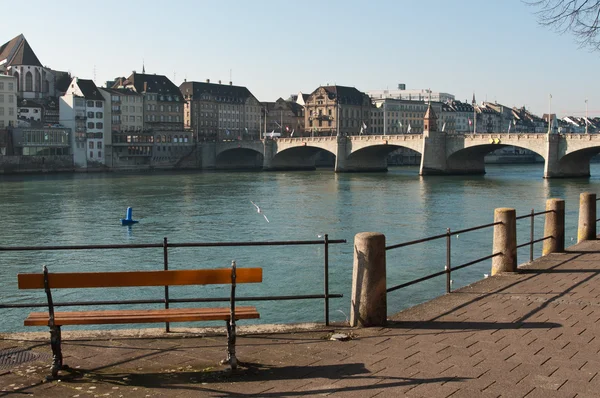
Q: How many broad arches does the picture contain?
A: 5